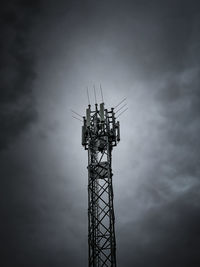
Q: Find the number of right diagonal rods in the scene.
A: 3